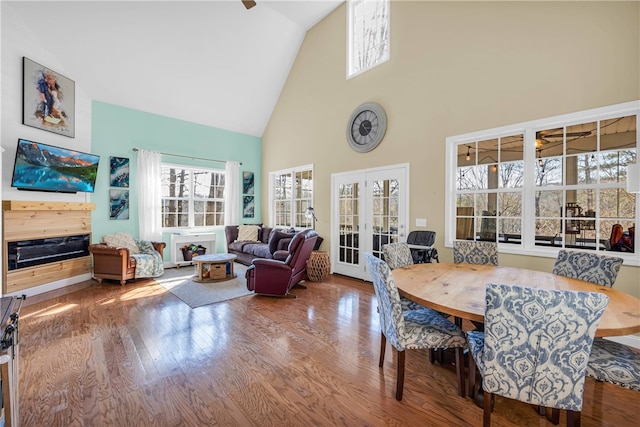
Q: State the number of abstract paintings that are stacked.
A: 4